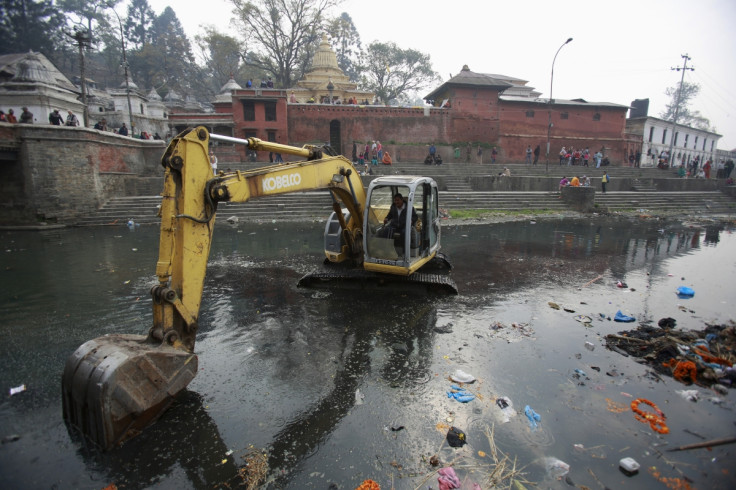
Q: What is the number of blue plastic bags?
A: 4